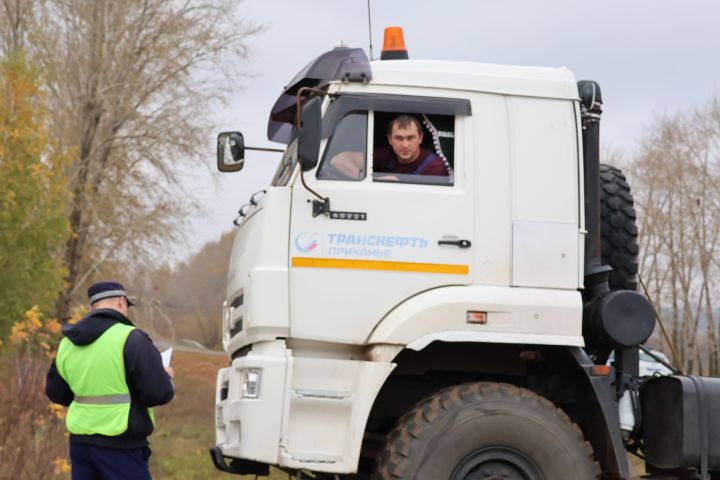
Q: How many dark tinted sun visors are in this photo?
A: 1